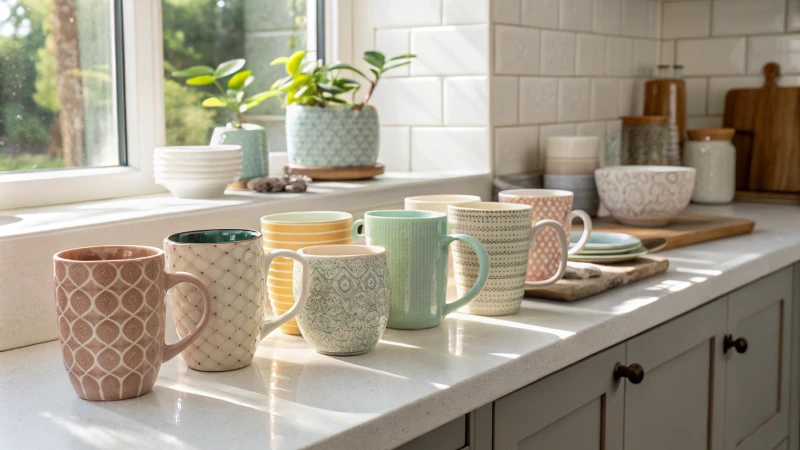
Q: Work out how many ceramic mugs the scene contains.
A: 8